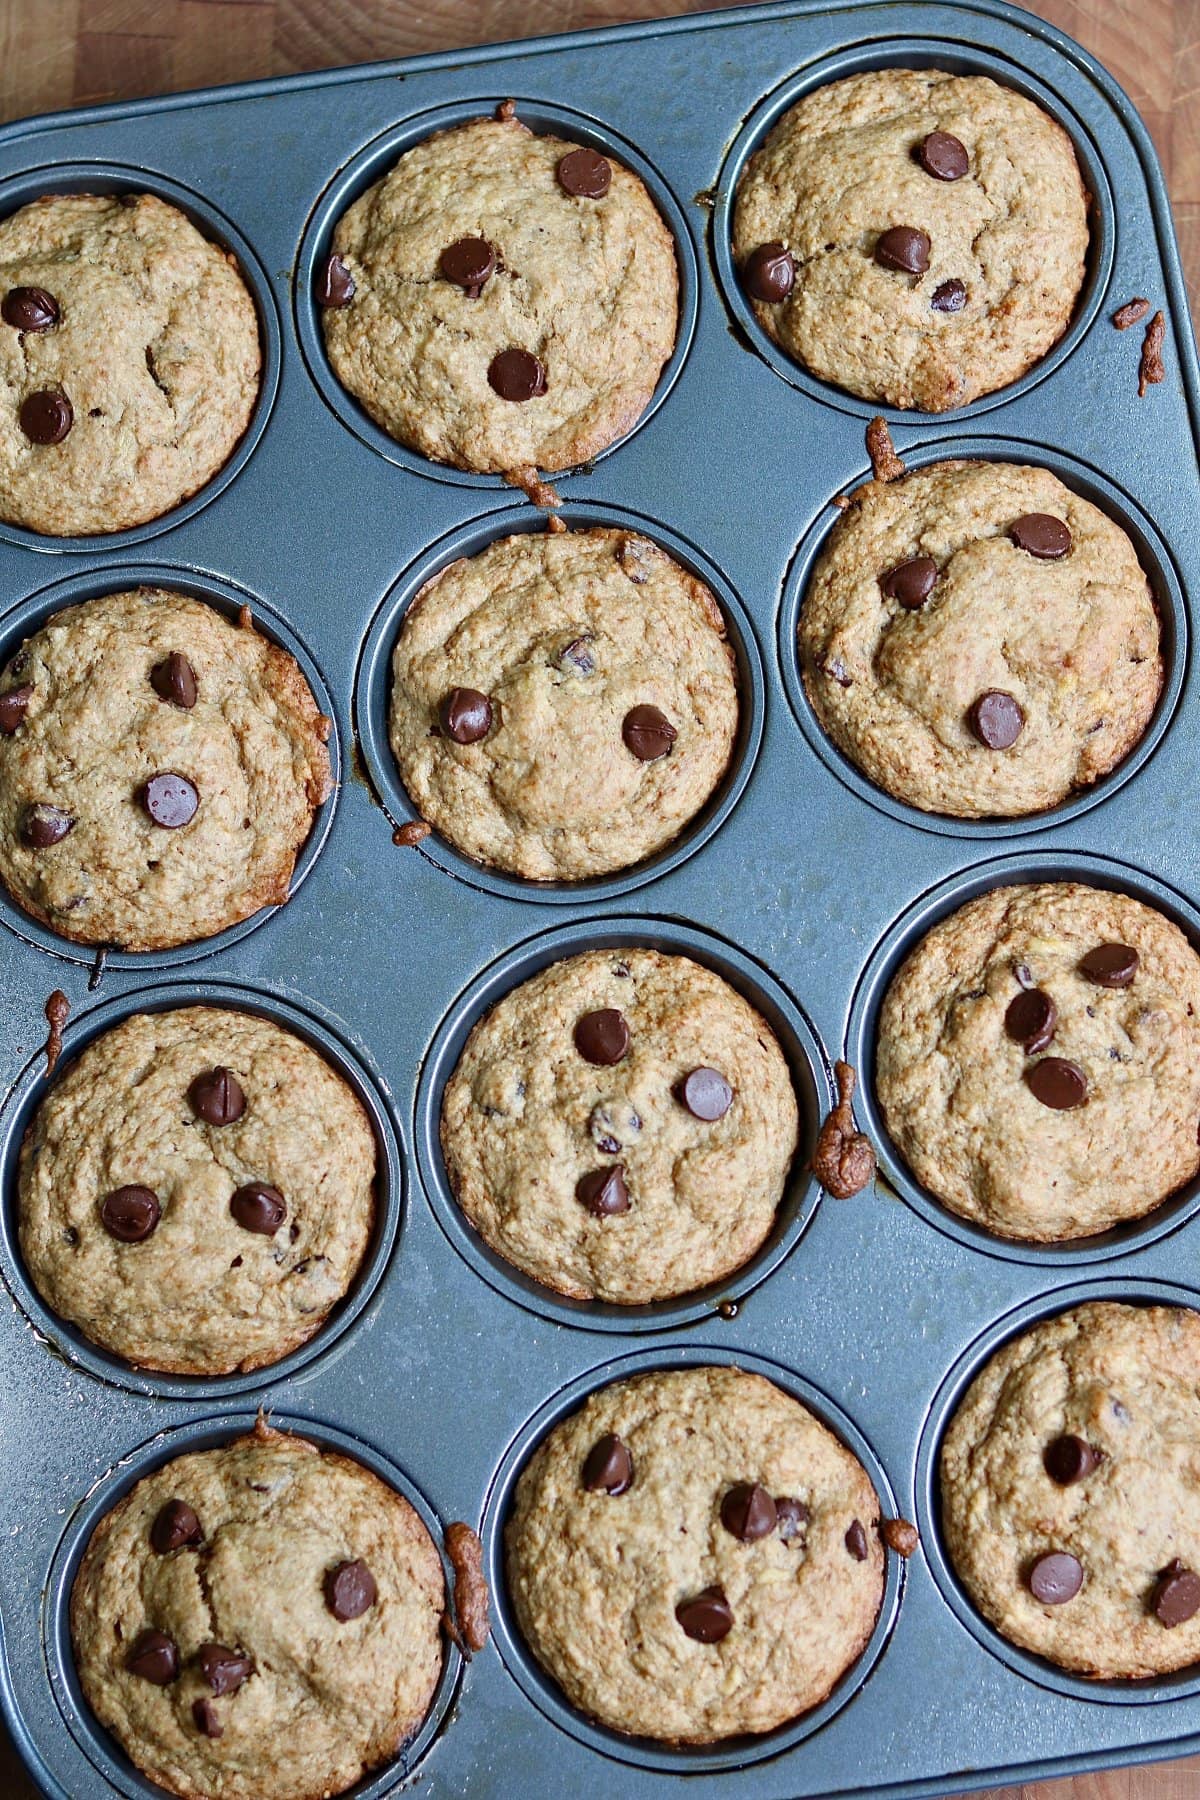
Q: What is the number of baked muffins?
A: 12